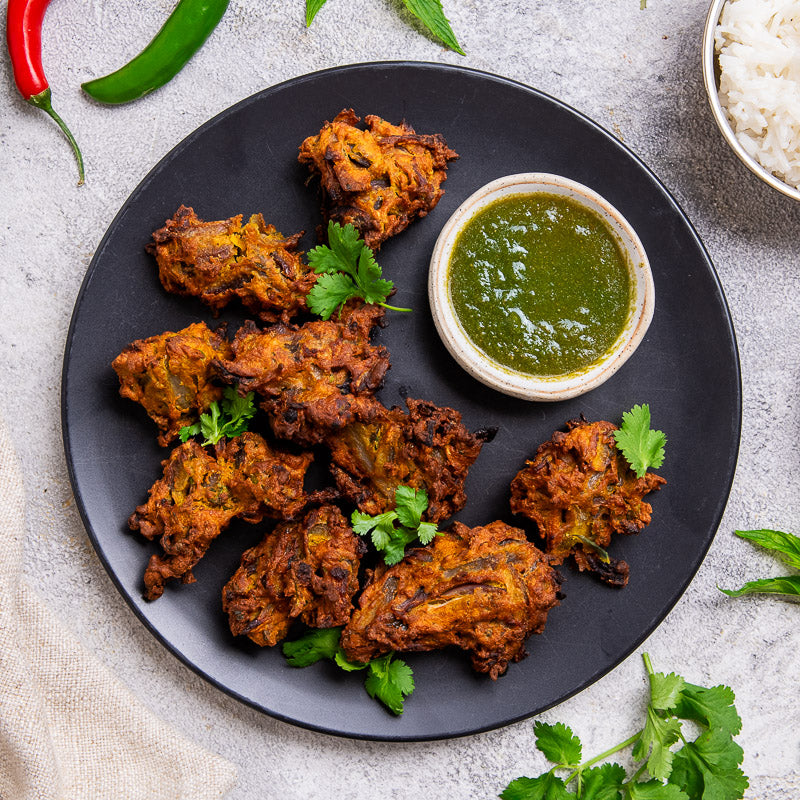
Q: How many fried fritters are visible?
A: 9